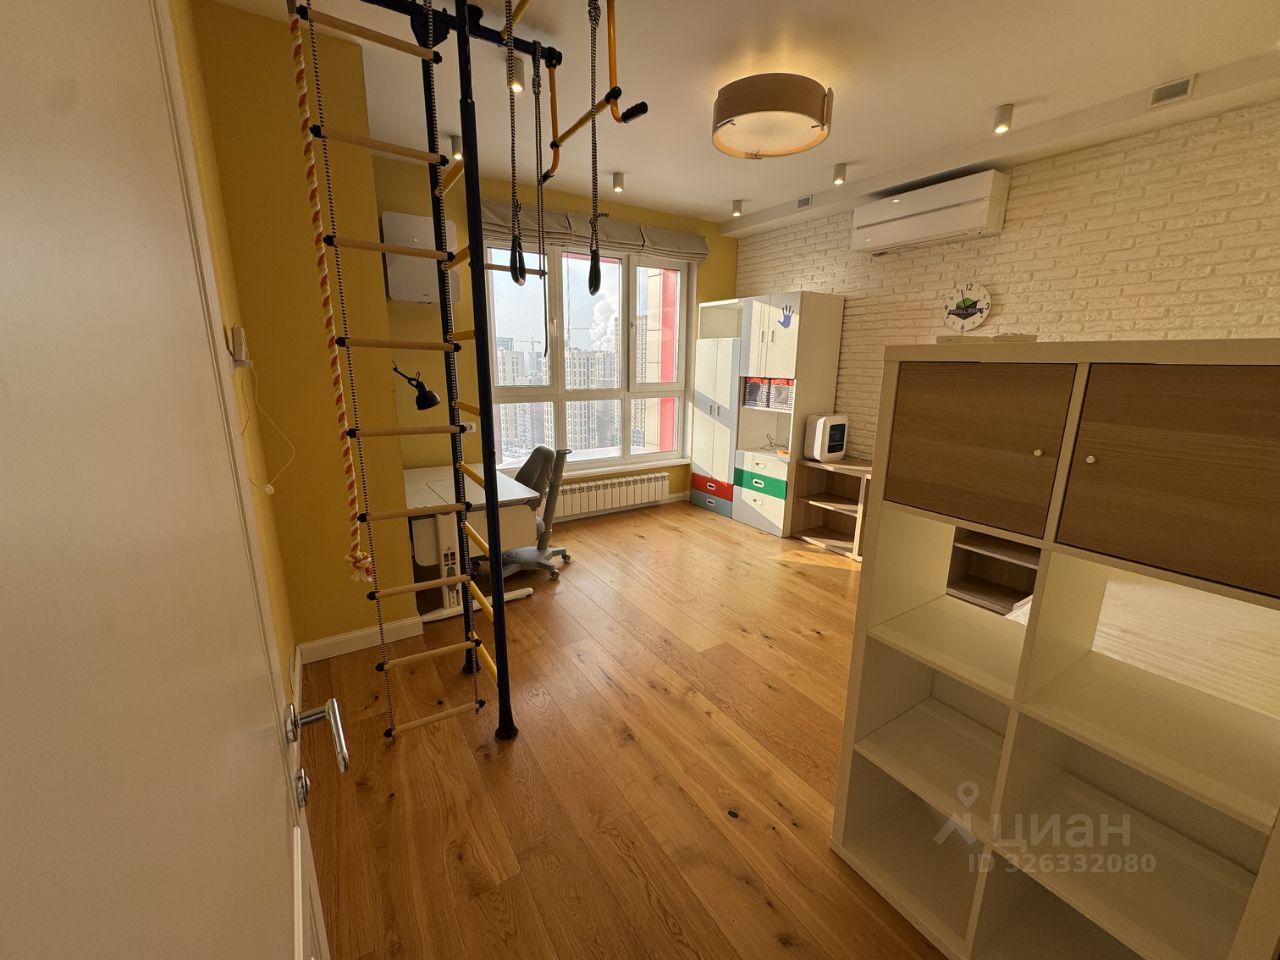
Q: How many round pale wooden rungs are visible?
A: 9